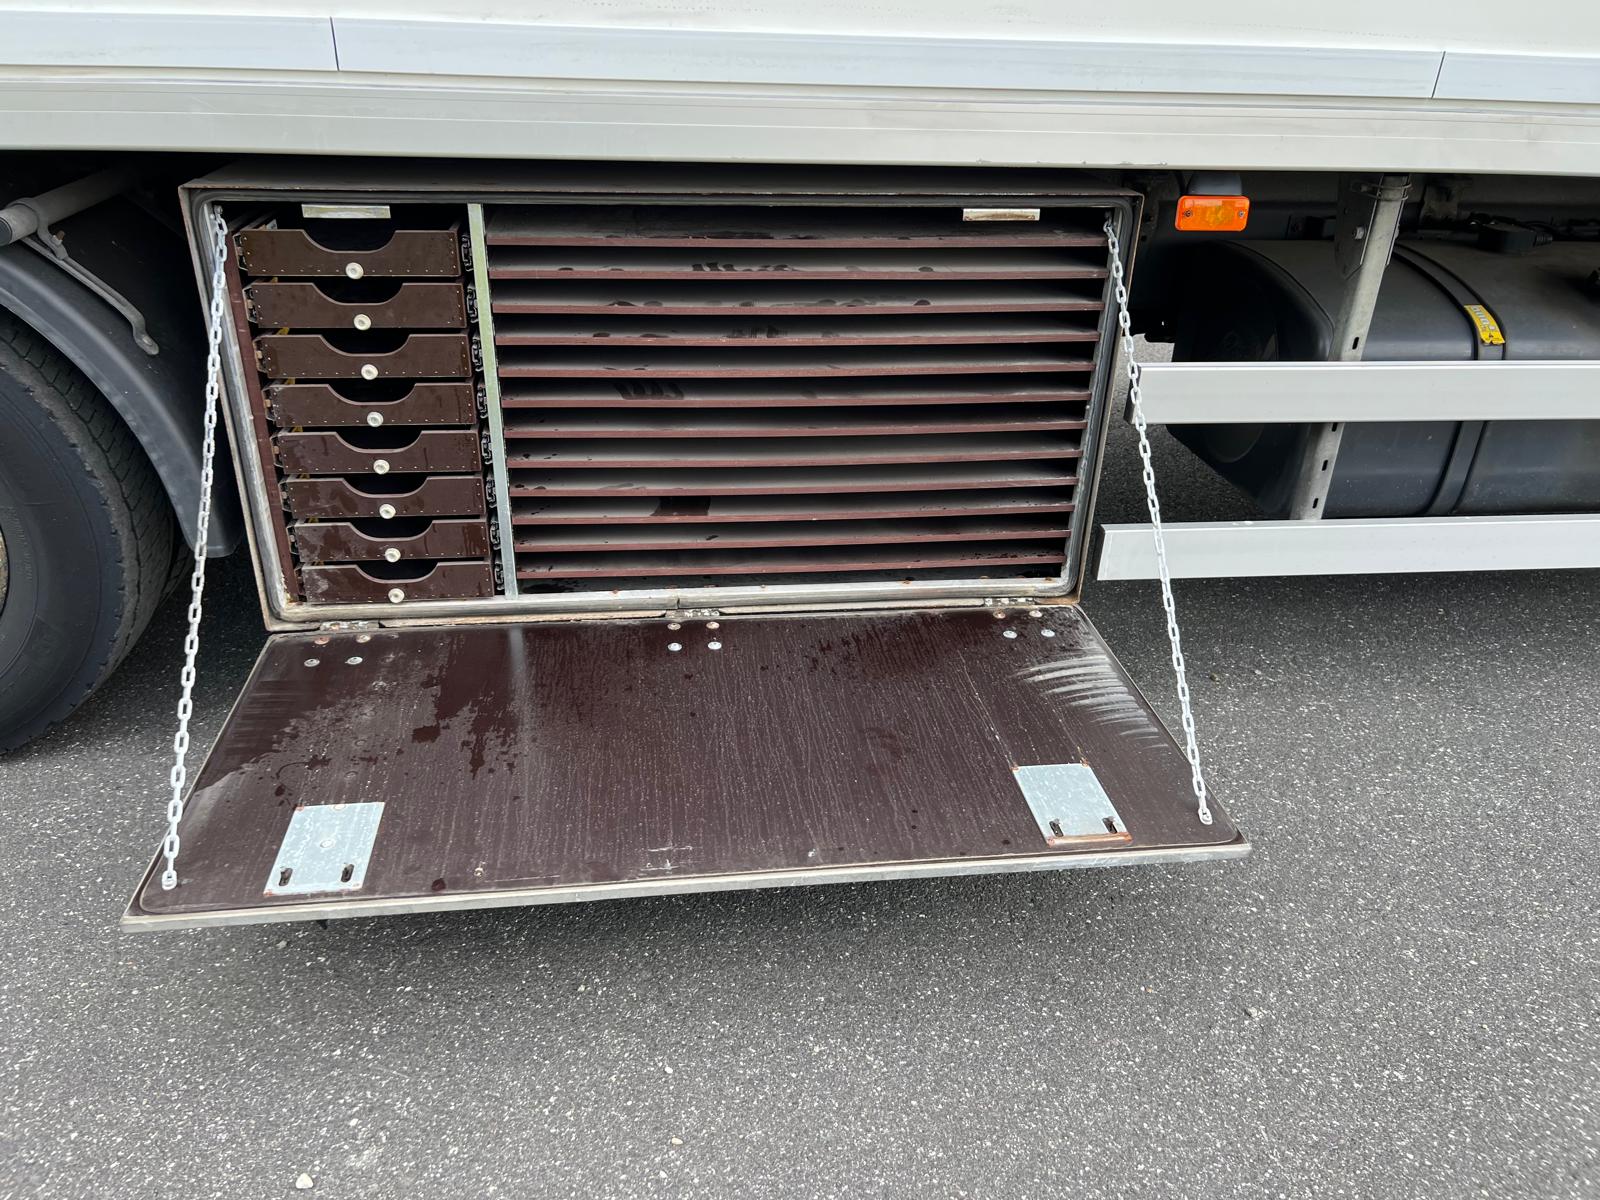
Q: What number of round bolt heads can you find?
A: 12